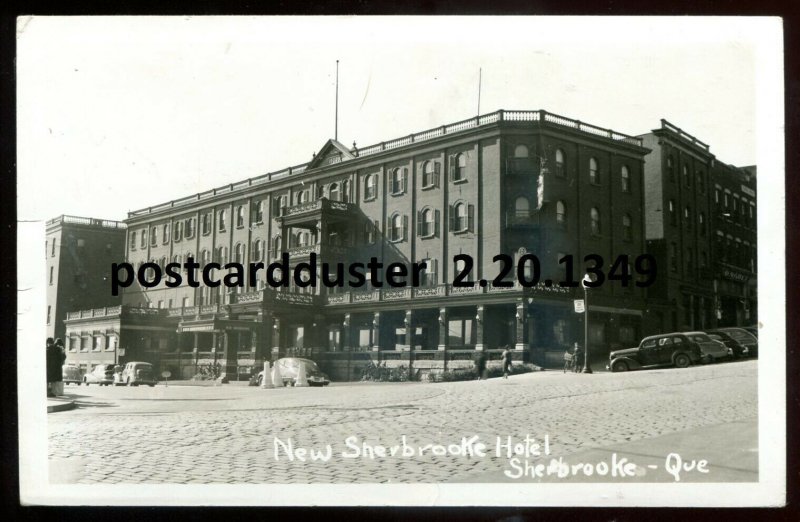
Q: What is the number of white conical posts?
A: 3